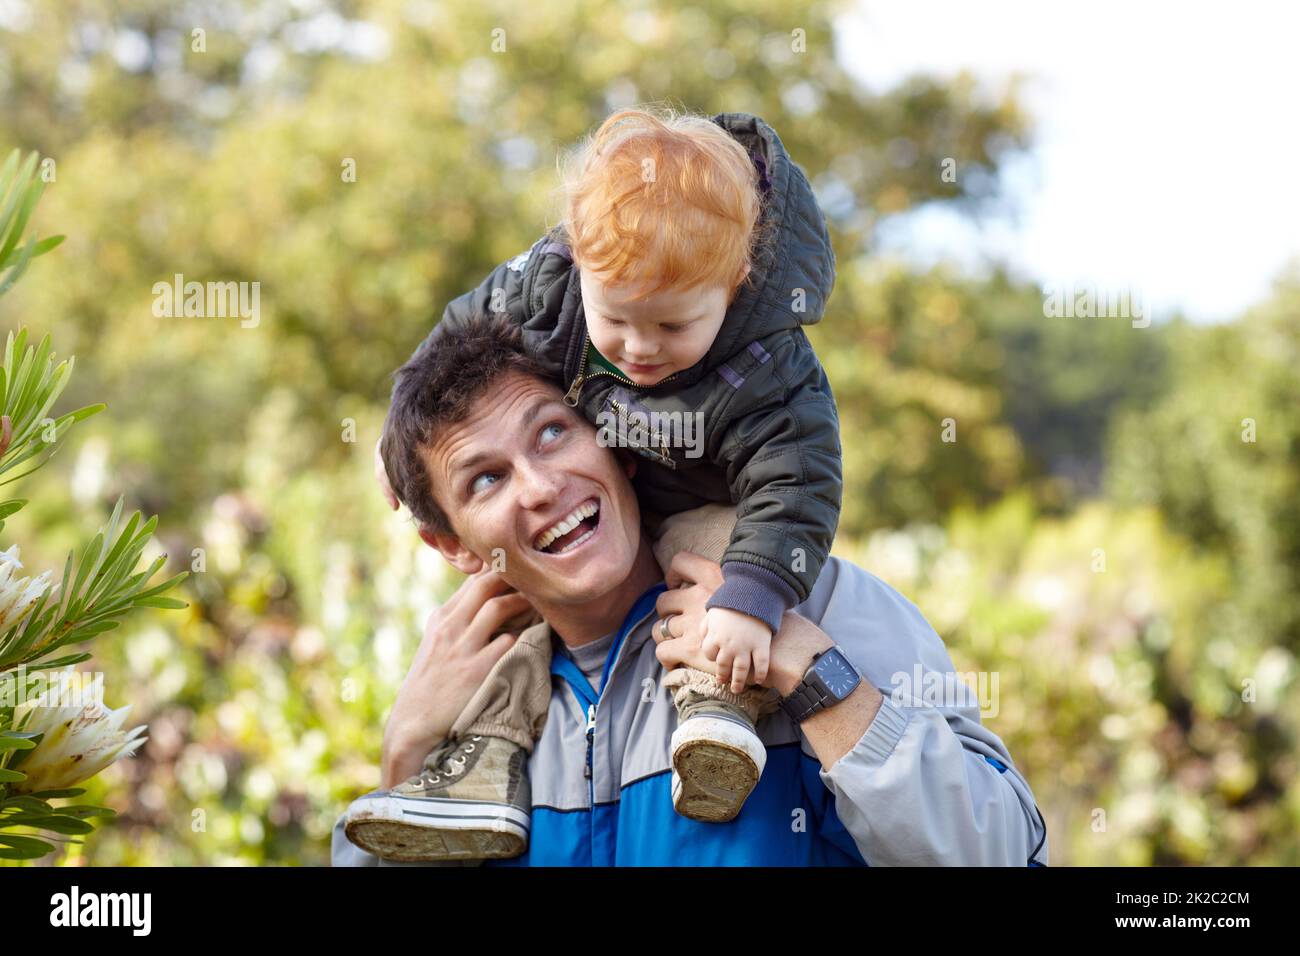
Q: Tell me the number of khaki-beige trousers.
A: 1